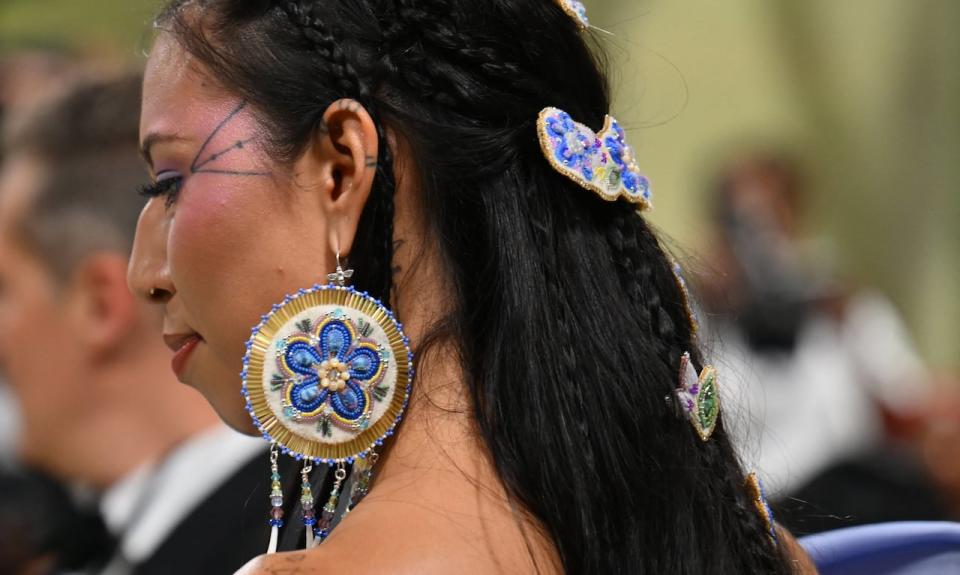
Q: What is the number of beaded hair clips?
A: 5